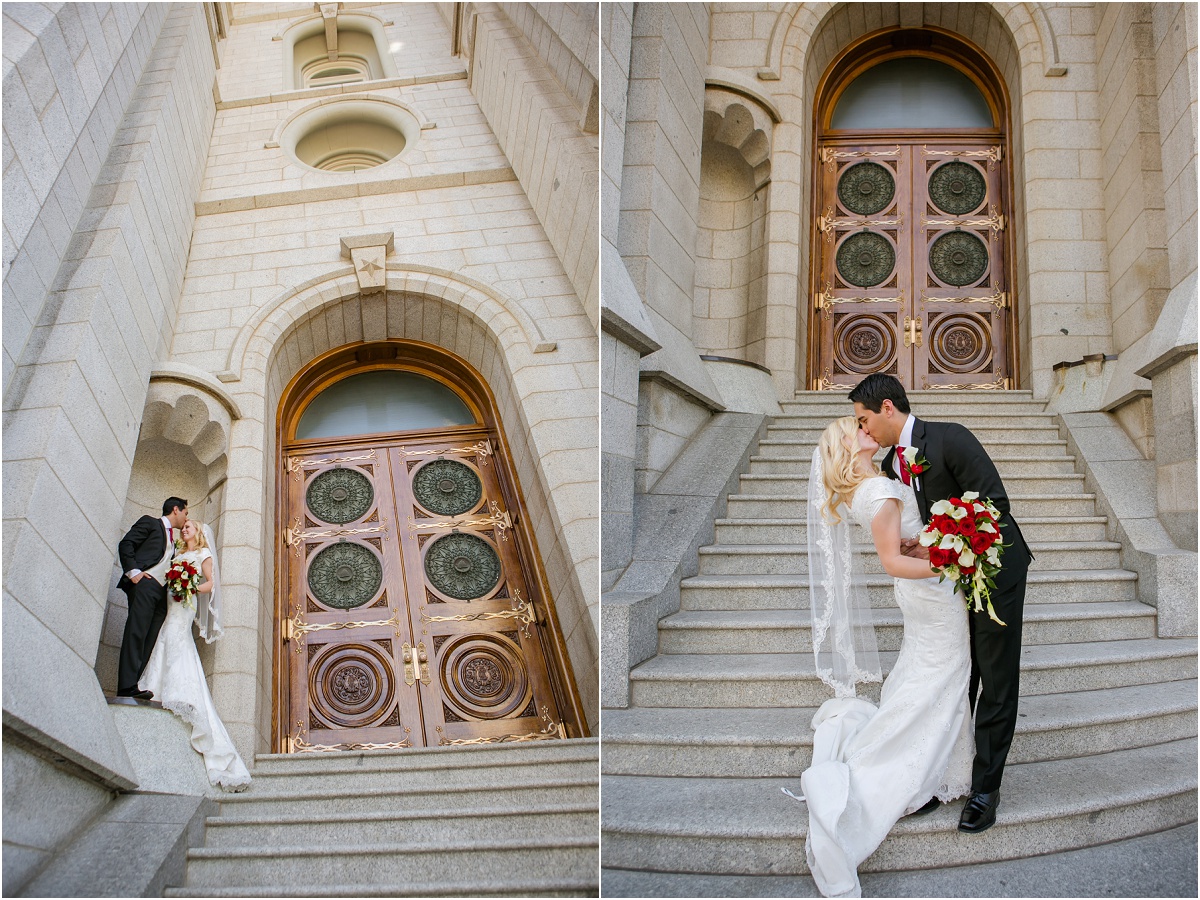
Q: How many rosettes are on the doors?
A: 12